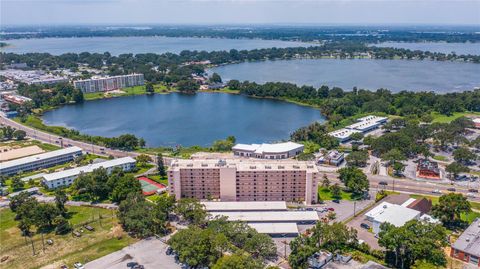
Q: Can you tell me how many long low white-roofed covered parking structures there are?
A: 3